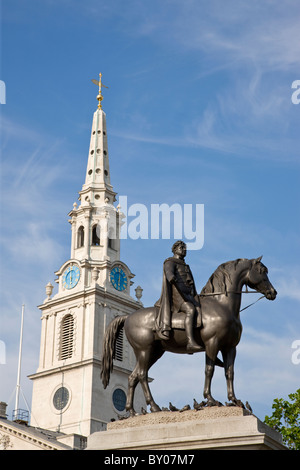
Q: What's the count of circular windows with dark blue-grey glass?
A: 2